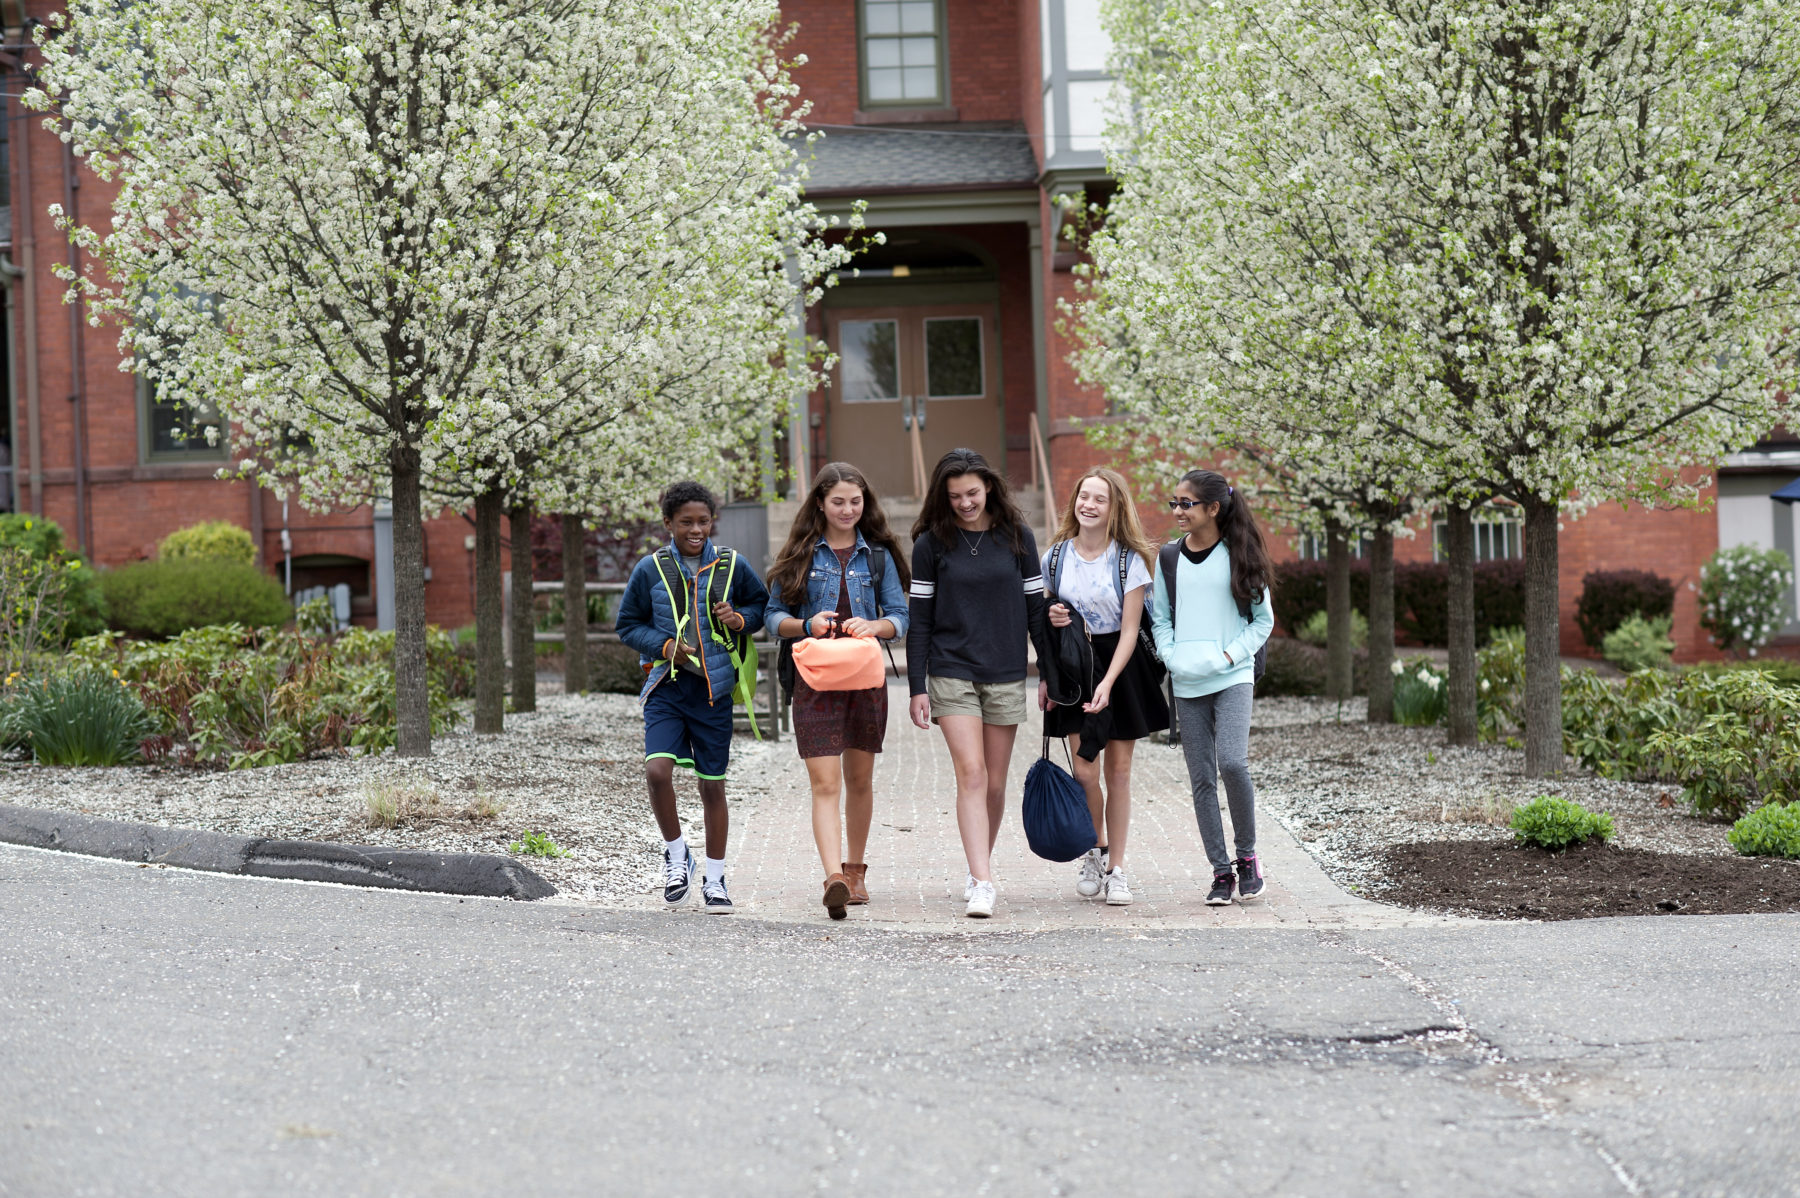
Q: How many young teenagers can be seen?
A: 5